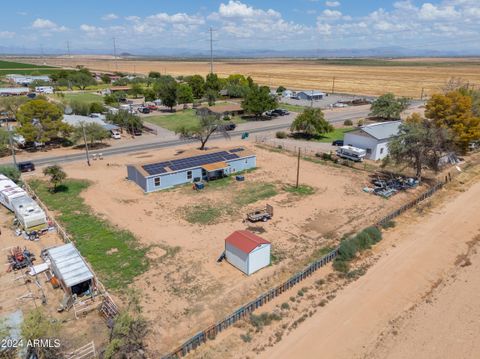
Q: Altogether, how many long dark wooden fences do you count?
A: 1